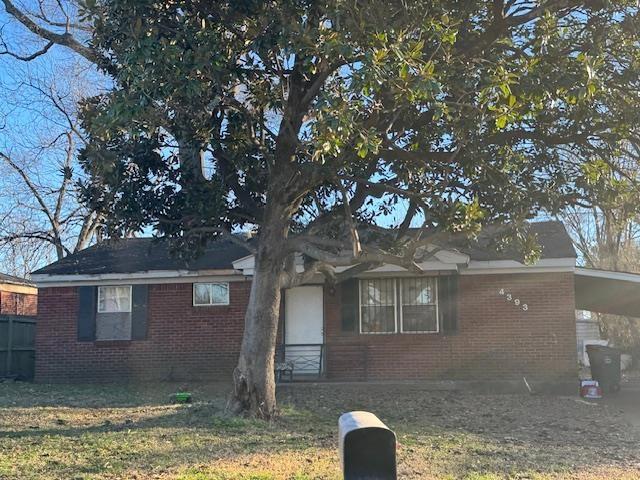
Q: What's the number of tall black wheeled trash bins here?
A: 1